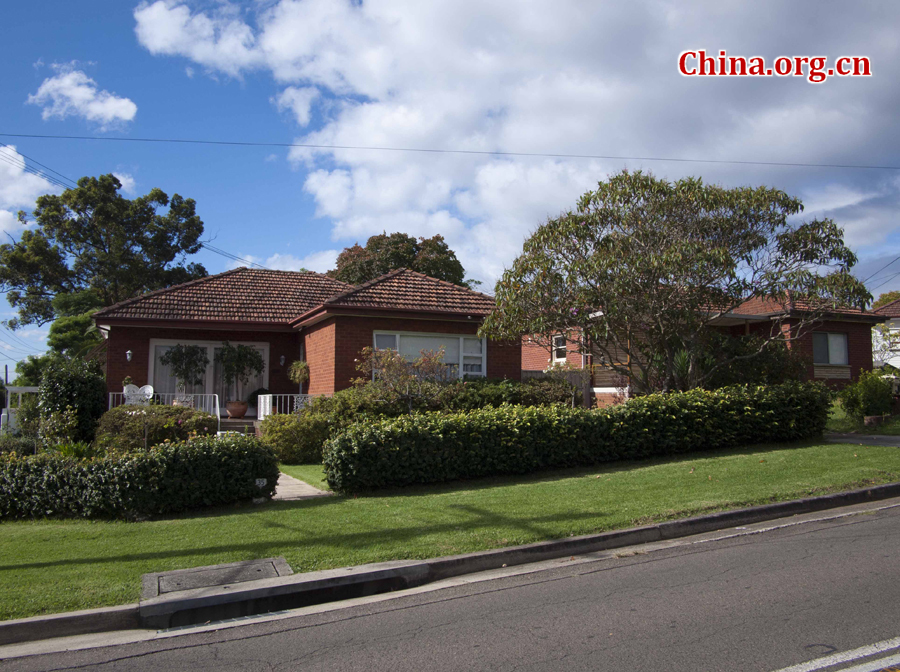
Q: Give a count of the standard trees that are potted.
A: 2